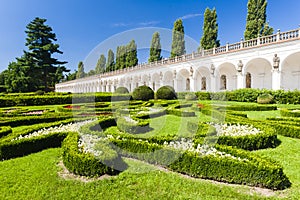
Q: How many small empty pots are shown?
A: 0